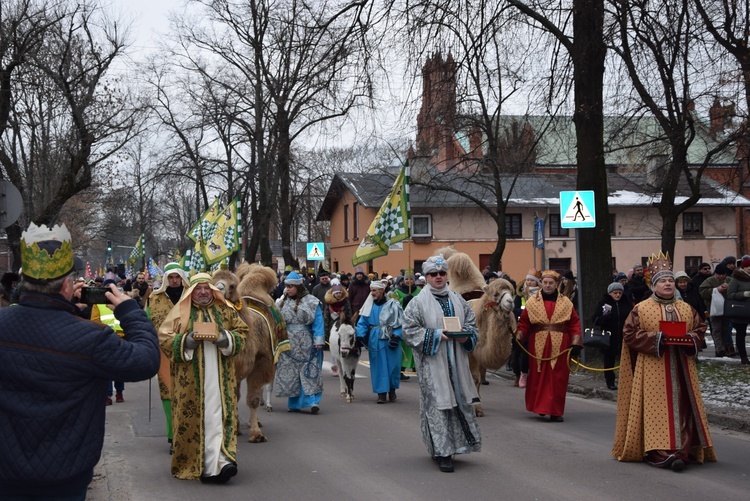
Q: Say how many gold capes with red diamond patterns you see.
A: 1